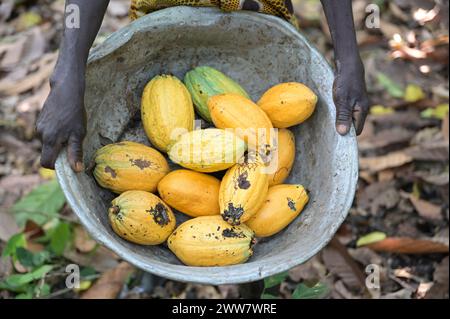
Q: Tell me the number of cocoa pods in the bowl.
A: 12